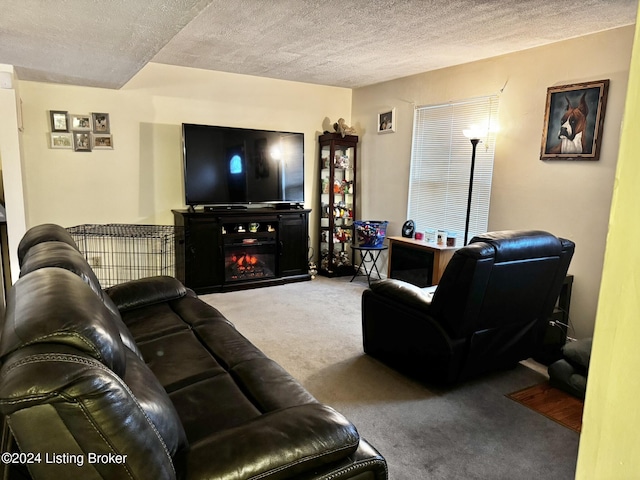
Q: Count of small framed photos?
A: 7